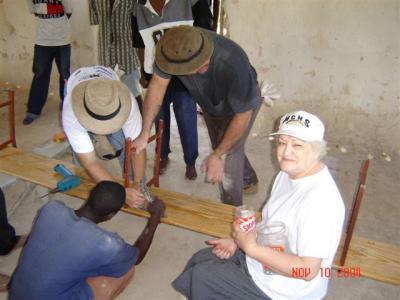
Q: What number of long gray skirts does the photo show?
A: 1